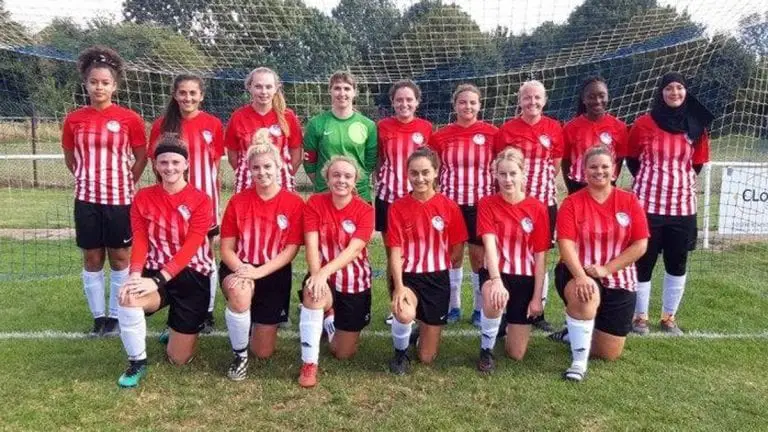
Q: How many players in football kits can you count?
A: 15